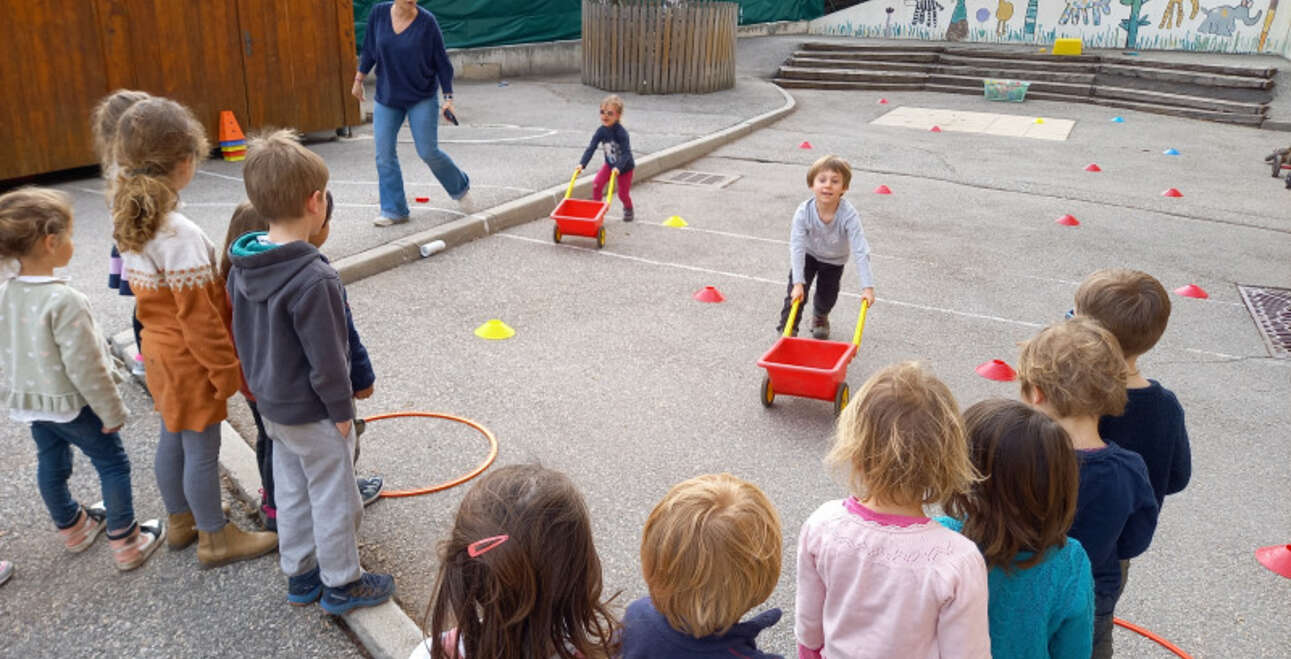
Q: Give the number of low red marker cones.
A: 11